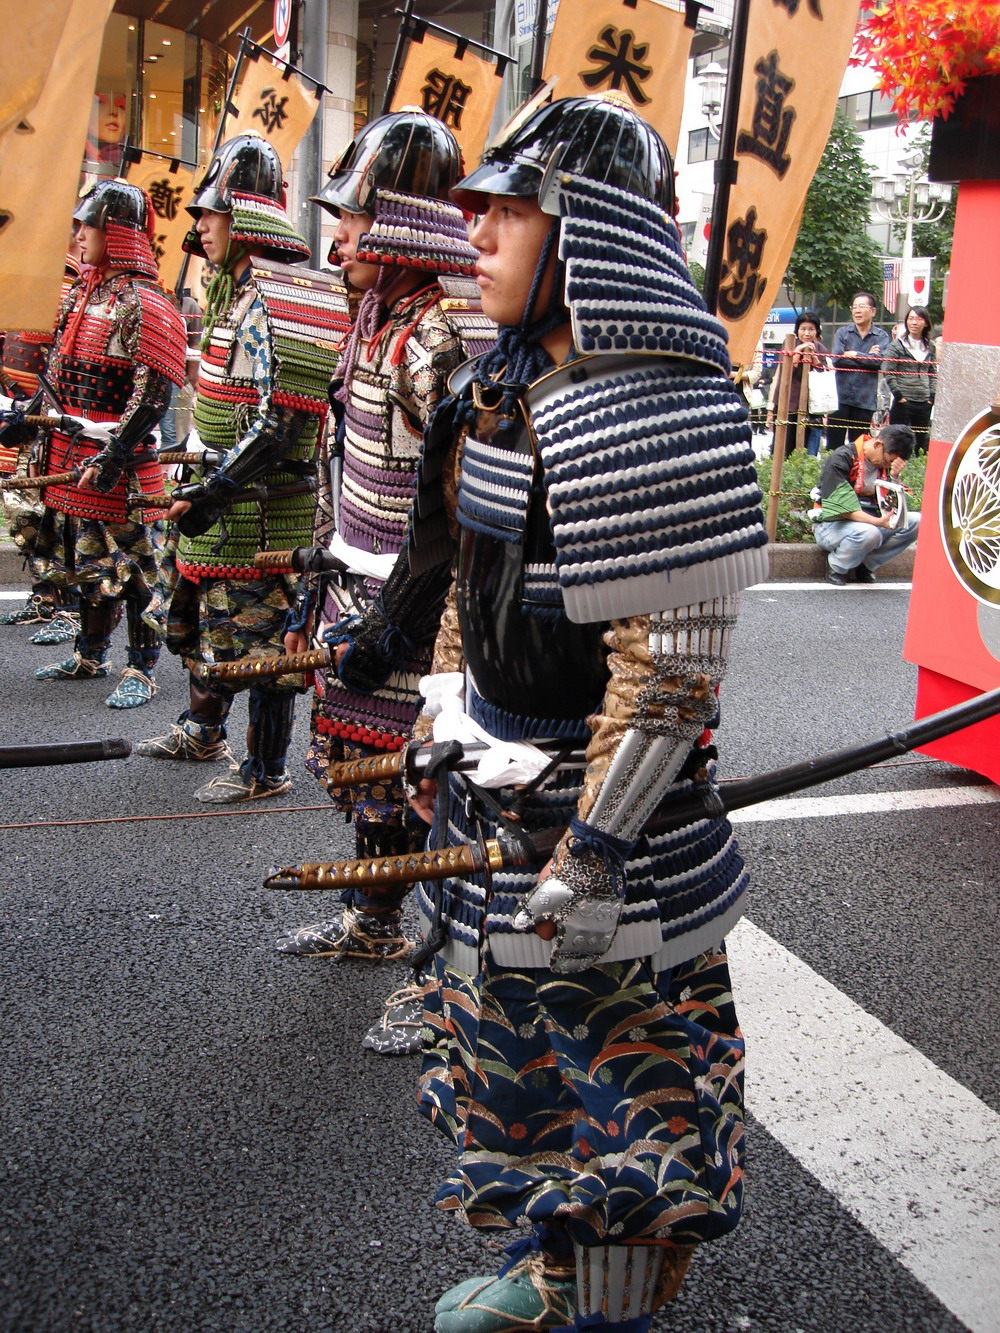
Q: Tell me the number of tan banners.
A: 6